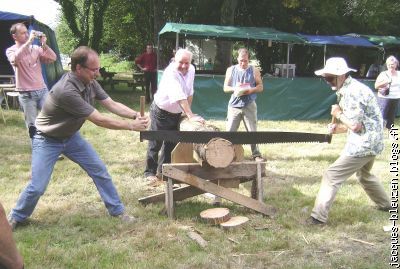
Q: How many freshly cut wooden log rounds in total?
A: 2